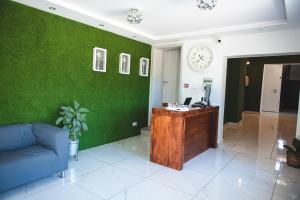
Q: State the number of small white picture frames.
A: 3